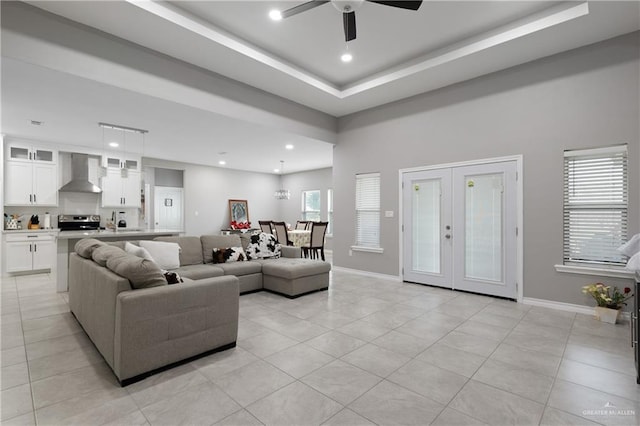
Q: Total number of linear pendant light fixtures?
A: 1